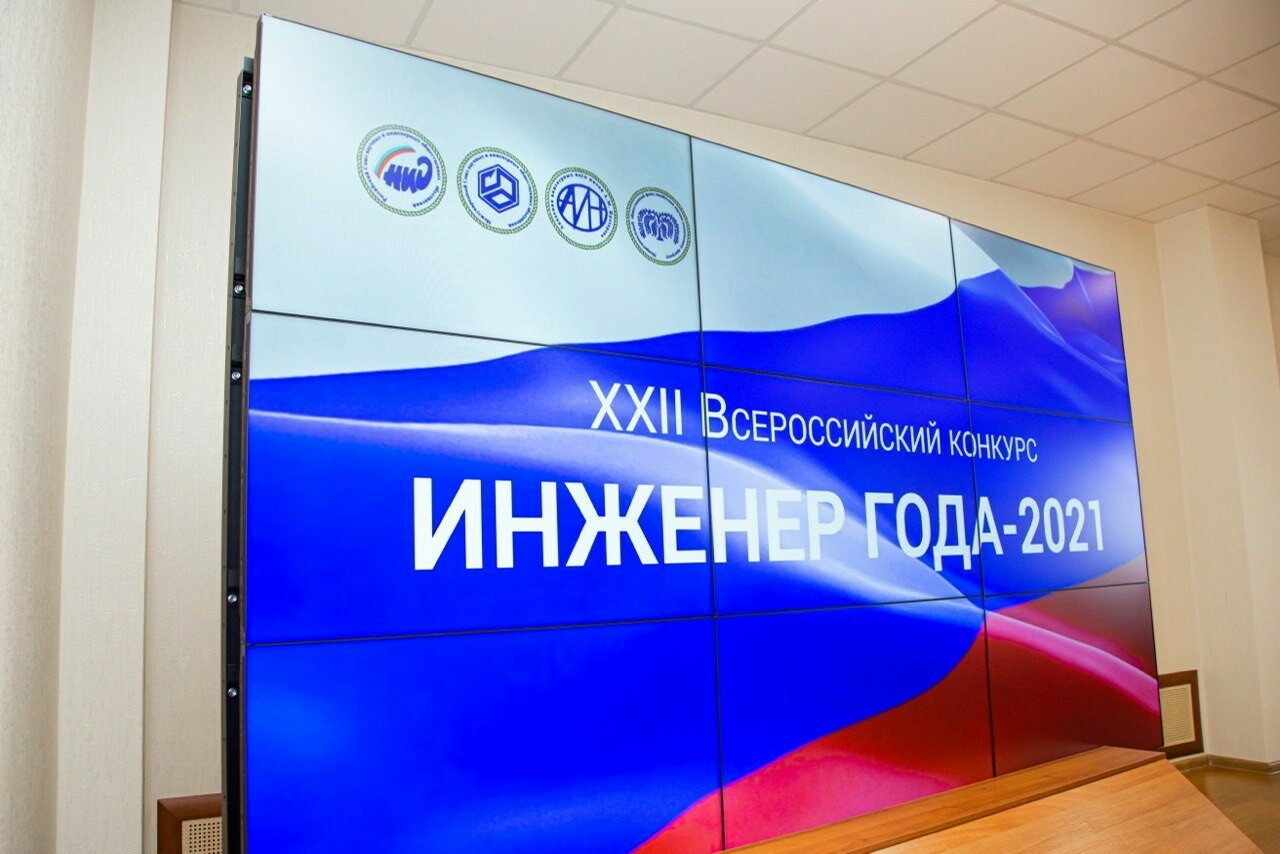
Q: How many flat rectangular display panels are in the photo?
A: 9